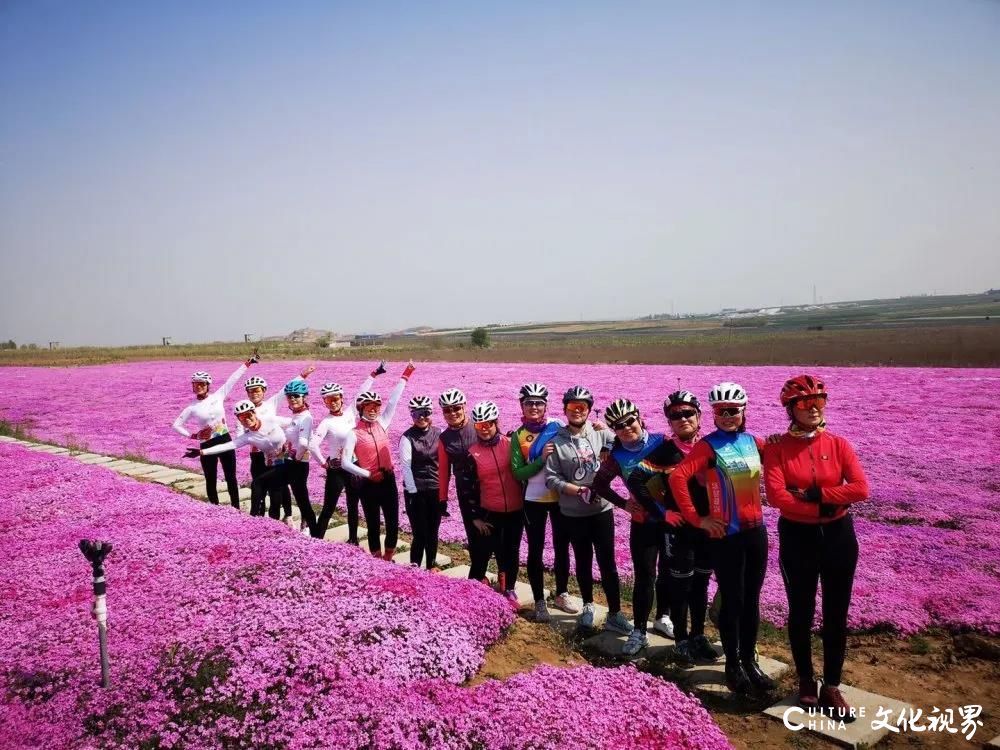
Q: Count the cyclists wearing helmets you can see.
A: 15